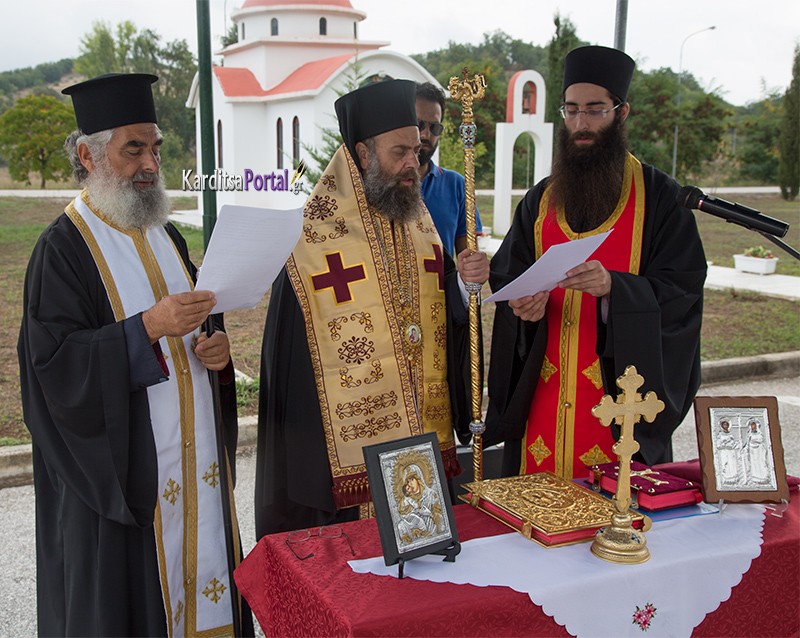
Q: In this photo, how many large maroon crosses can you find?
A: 2